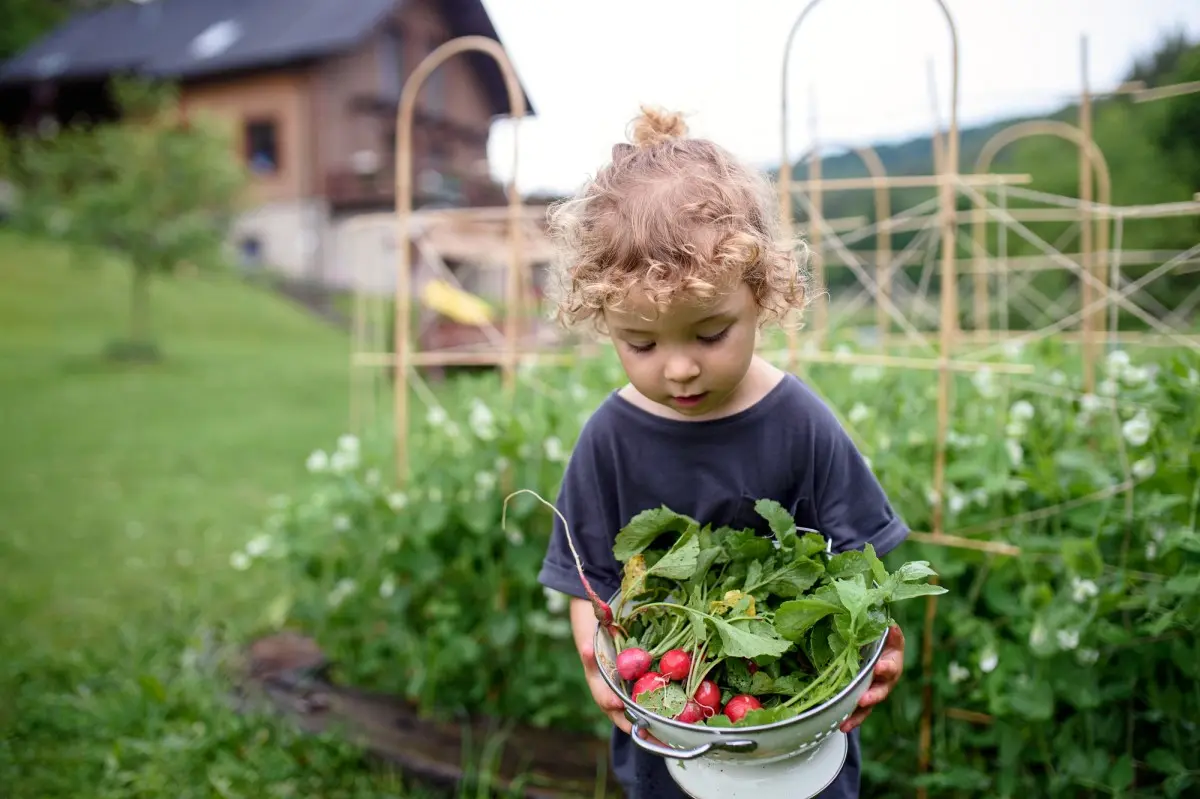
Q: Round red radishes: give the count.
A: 6